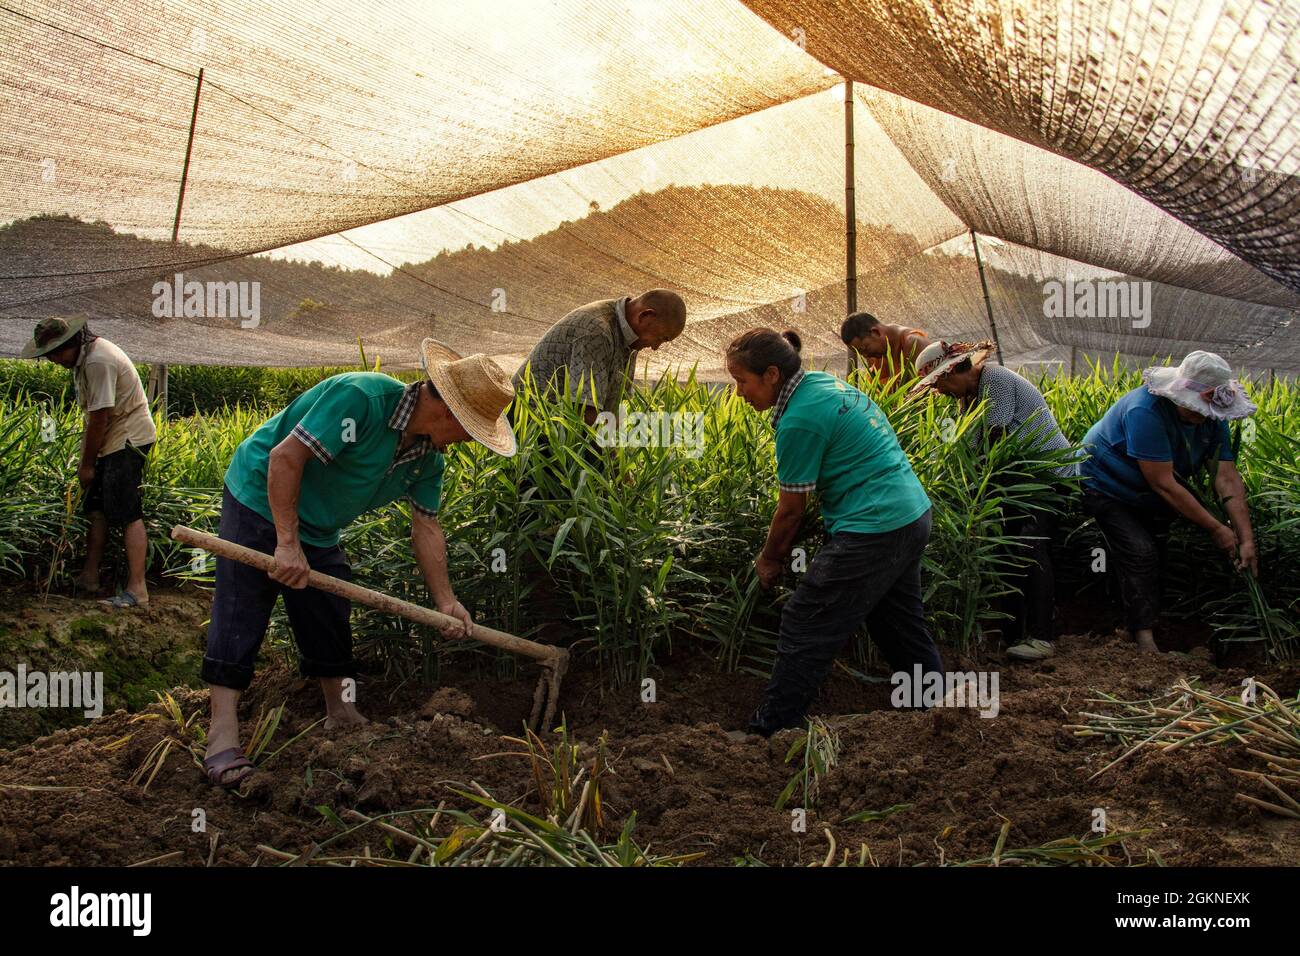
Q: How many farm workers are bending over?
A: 7